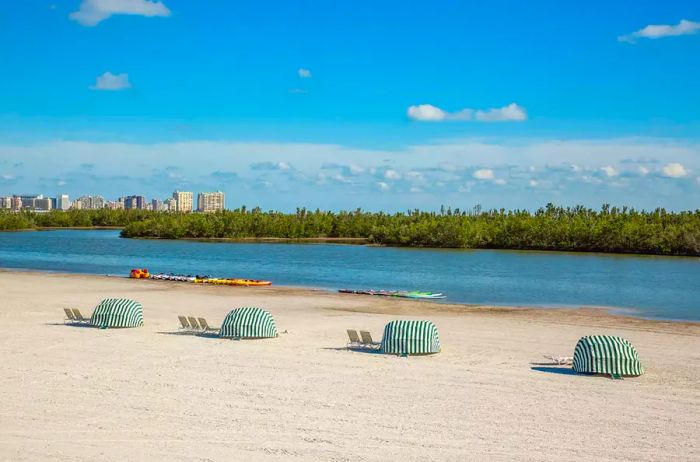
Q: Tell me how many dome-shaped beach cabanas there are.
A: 4